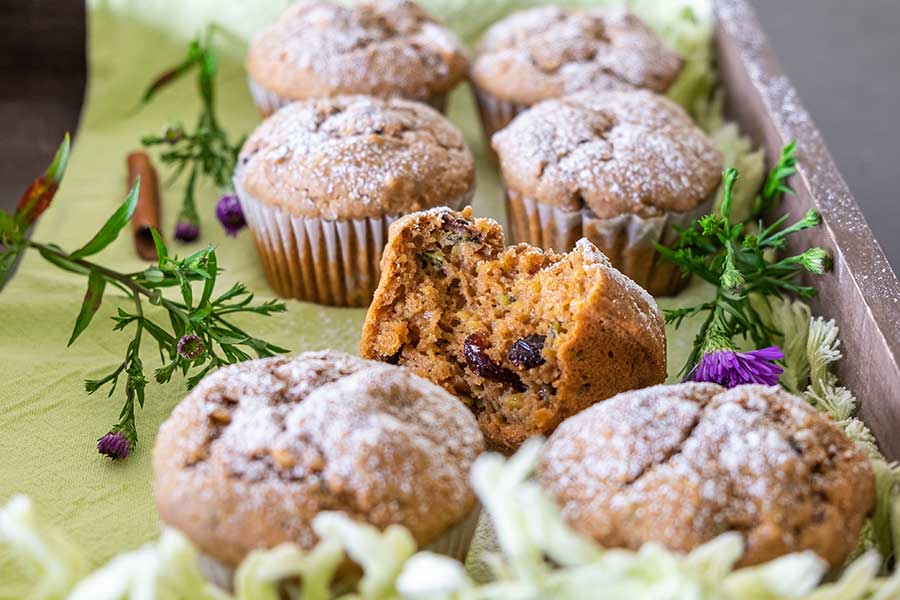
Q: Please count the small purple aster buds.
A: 4